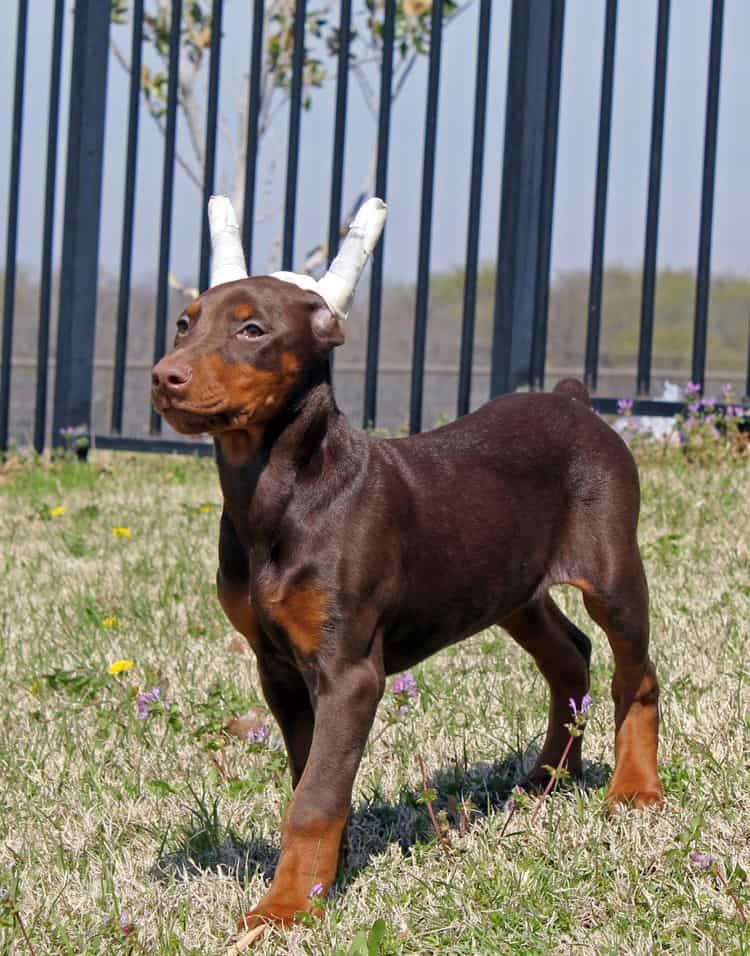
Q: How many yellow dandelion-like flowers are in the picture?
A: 5